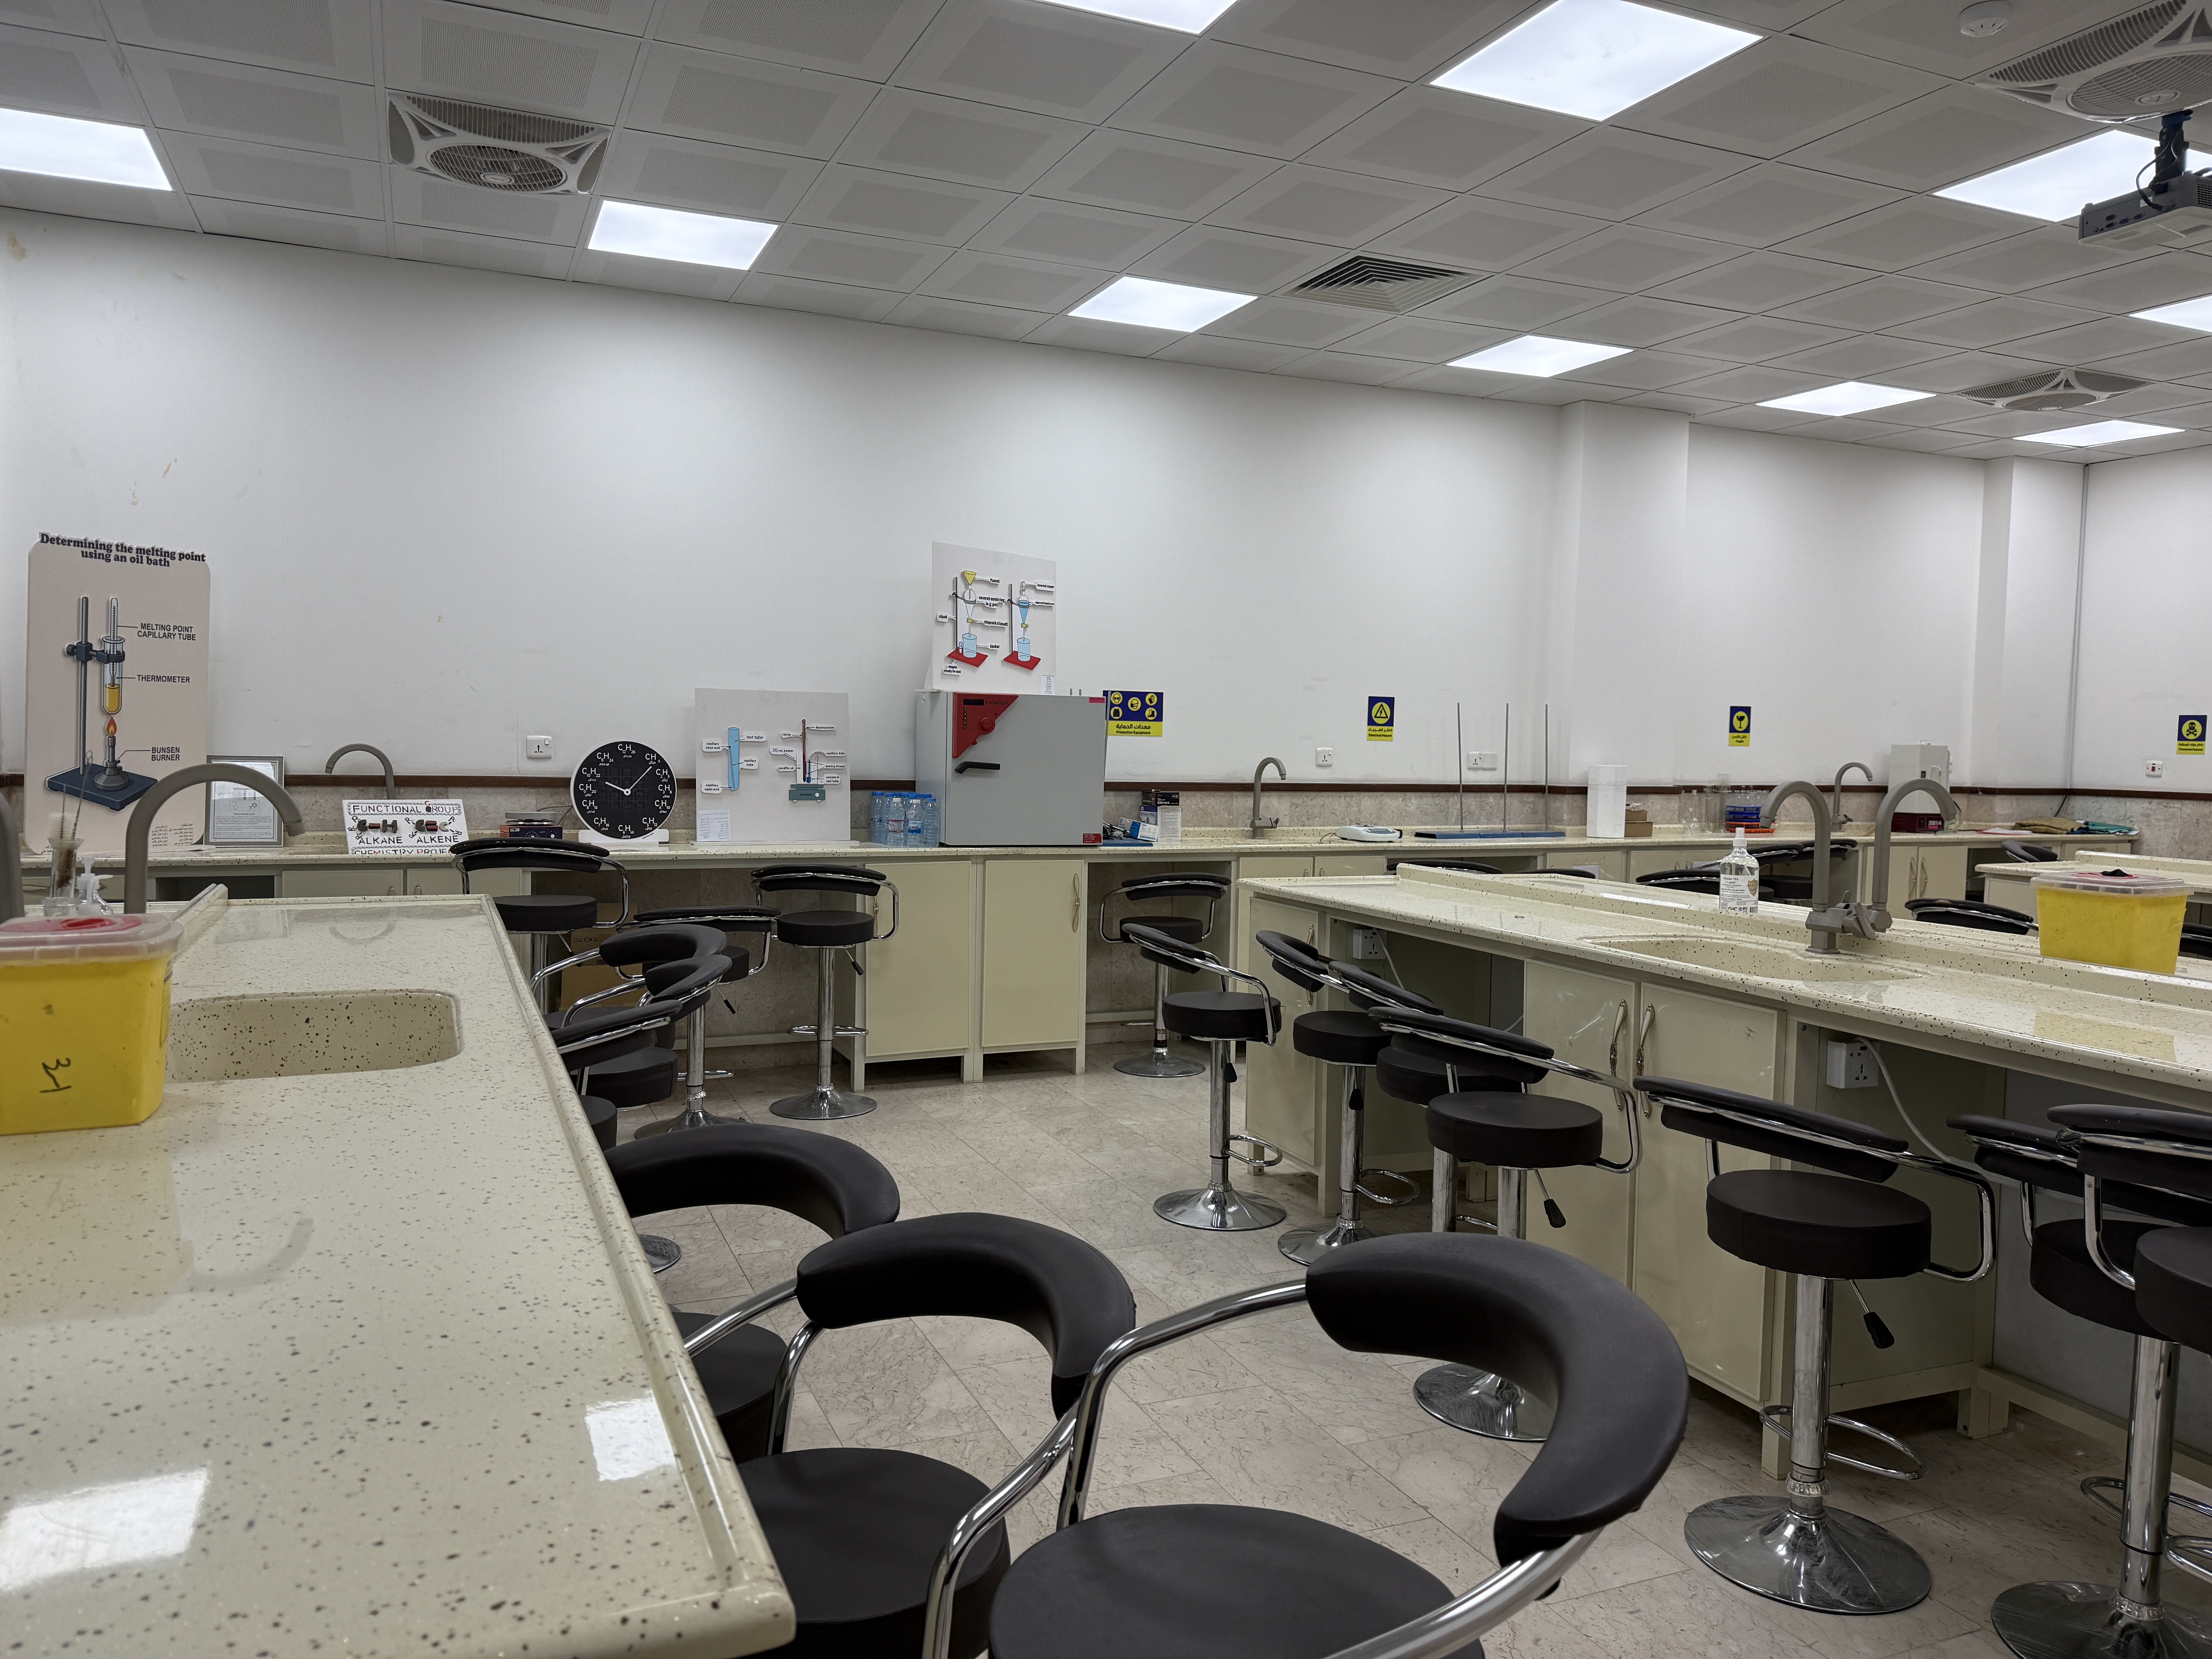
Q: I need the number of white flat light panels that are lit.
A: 10